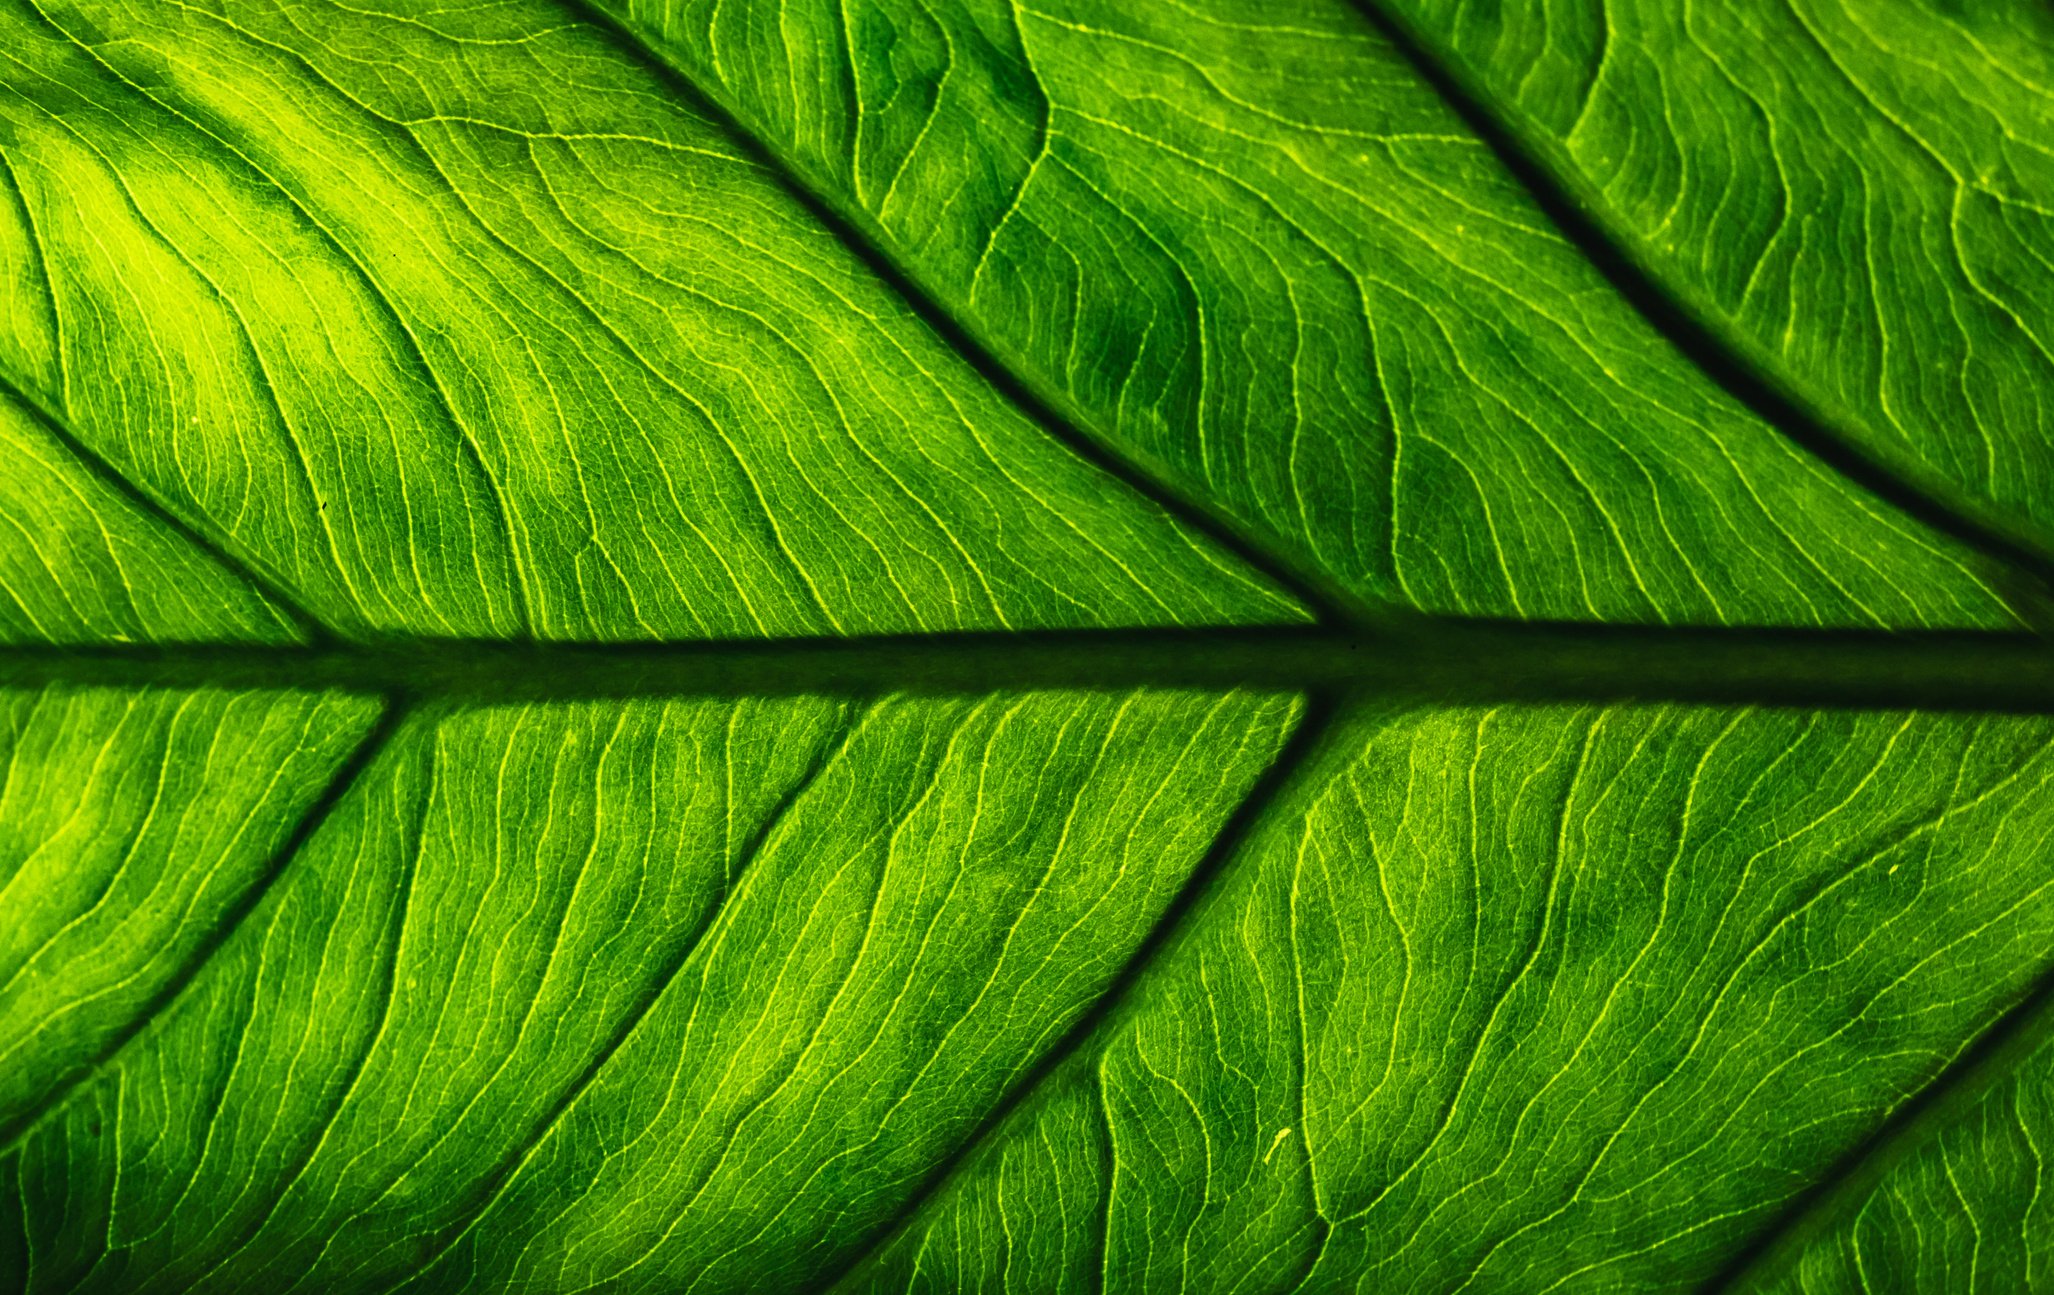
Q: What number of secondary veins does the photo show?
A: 6